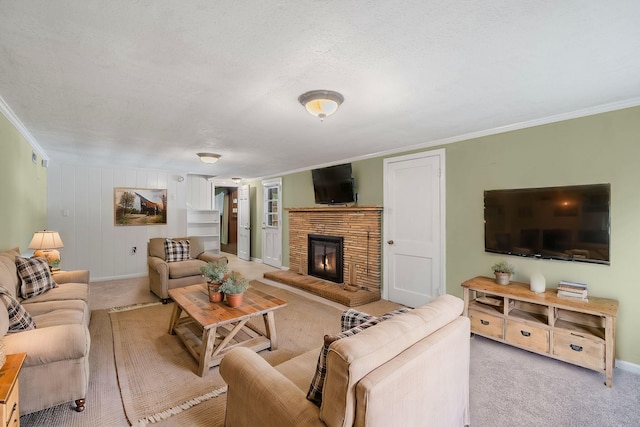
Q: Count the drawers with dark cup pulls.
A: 3